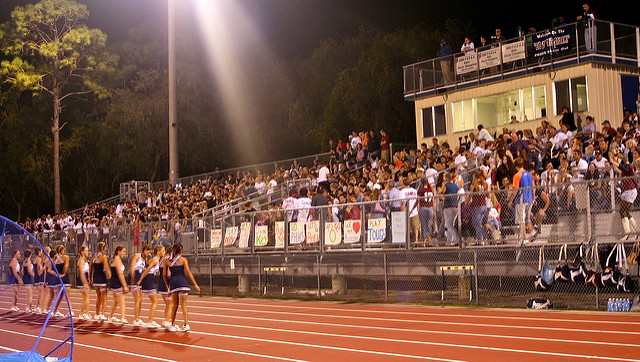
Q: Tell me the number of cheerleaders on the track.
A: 13